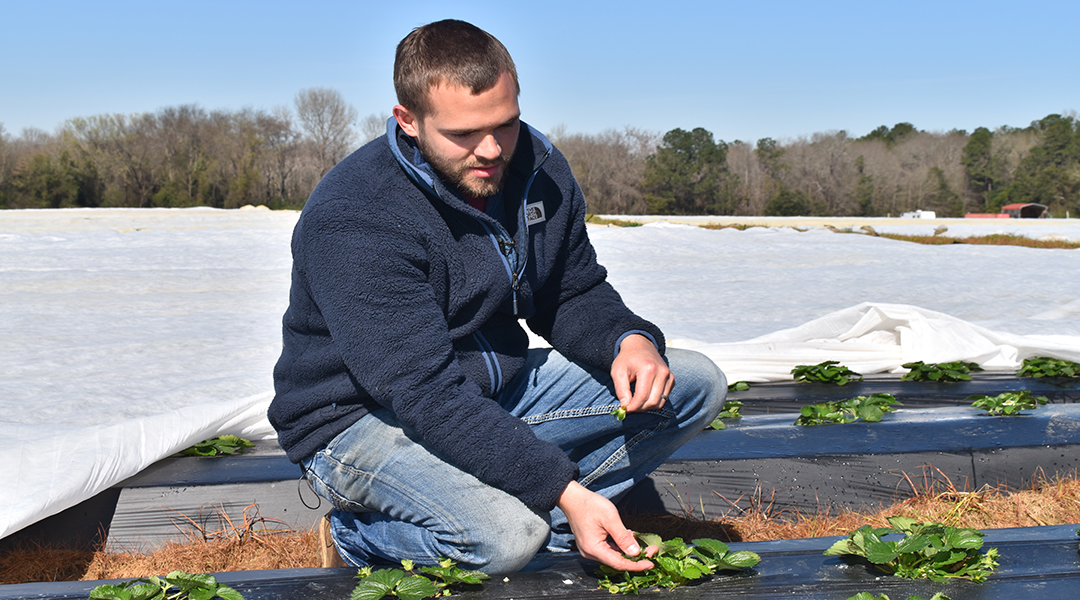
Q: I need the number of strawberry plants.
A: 13